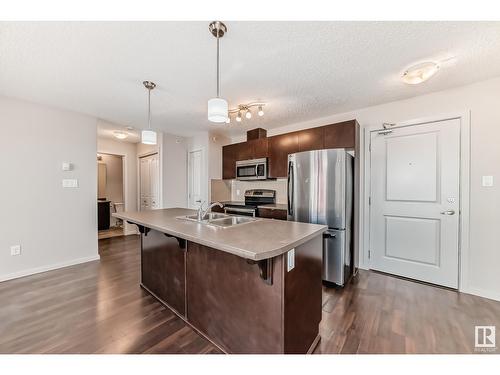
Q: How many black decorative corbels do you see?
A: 3